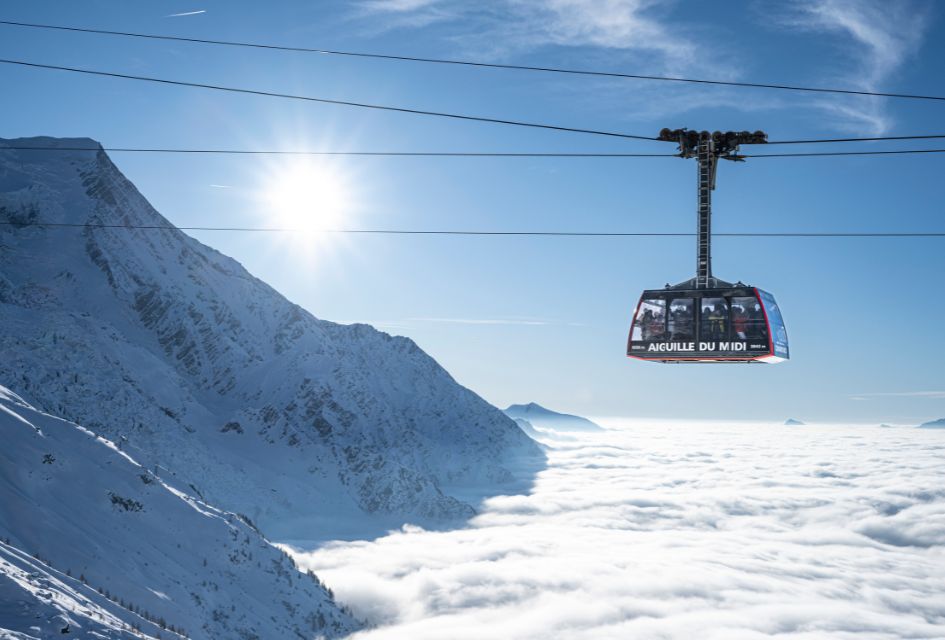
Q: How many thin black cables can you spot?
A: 4